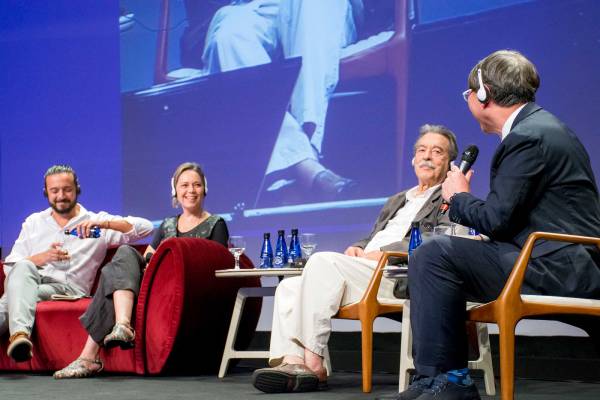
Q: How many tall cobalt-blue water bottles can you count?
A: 5